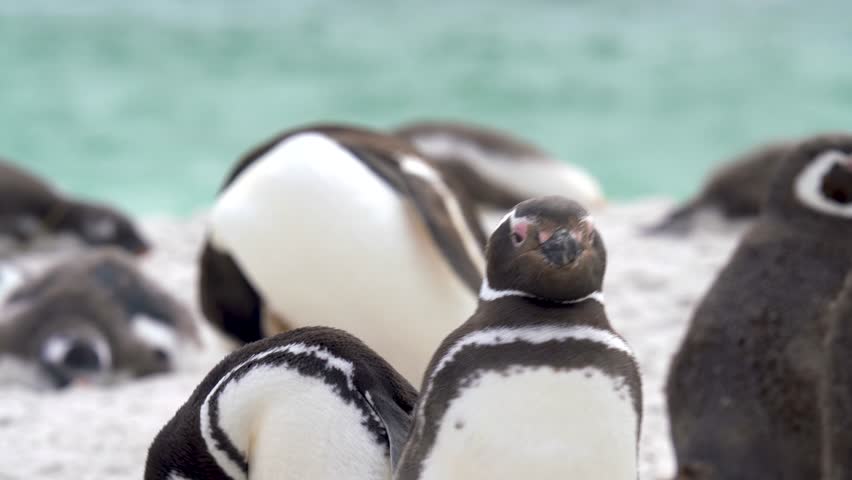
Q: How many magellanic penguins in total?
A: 2